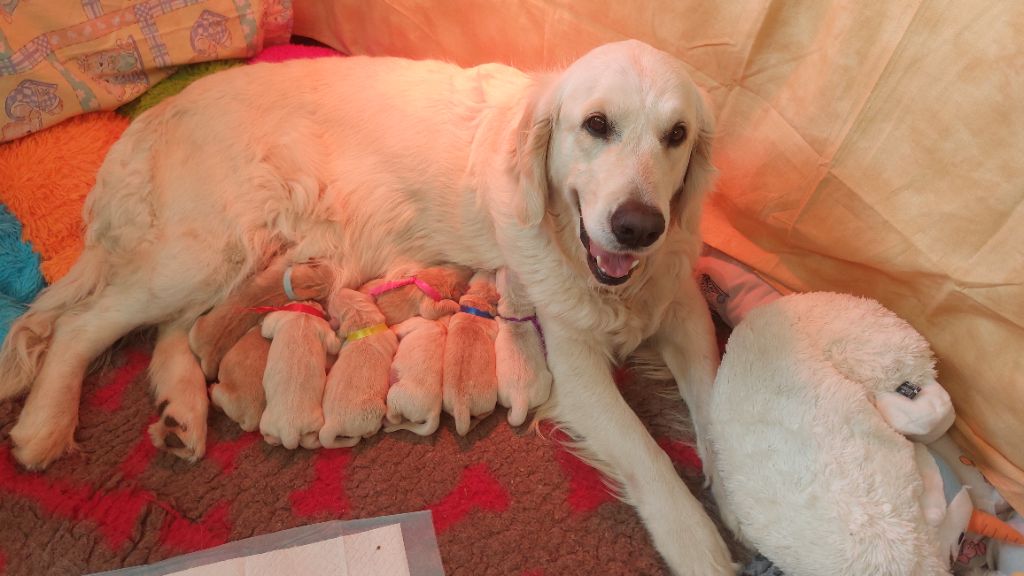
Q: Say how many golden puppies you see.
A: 8